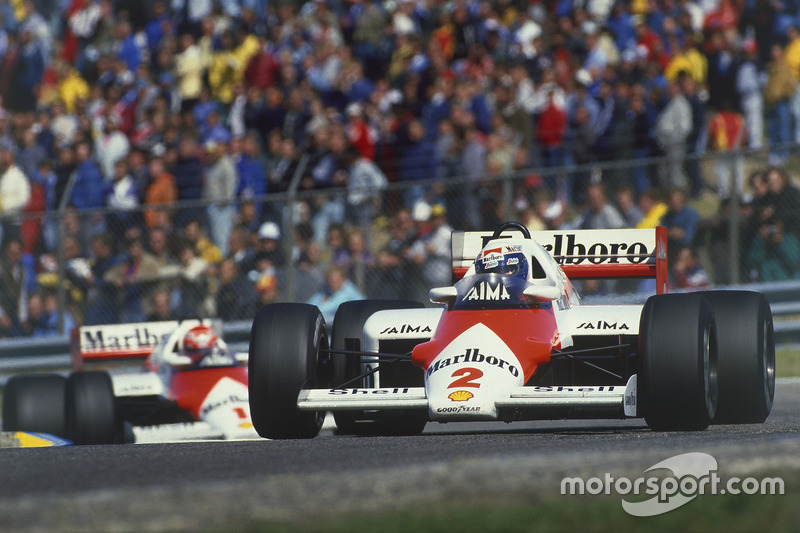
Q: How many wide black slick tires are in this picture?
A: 6